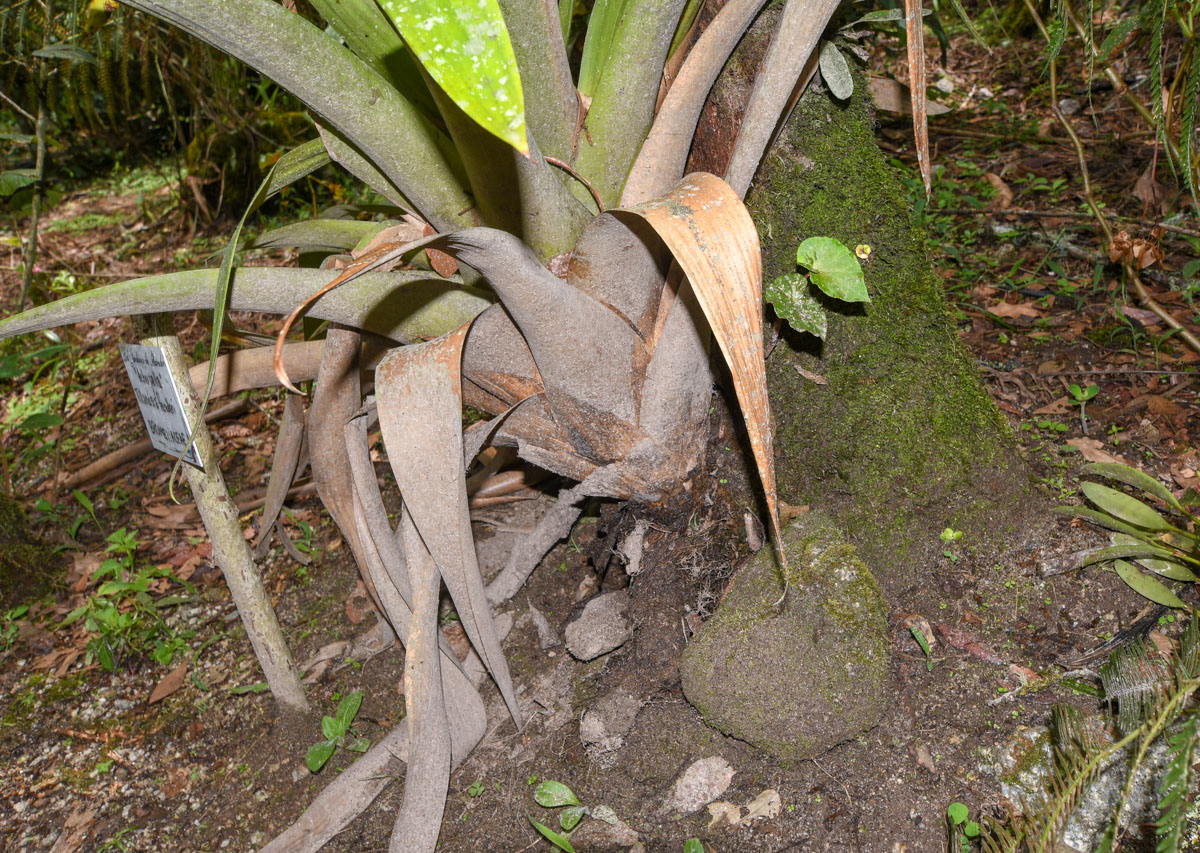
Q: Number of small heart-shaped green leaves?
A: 2